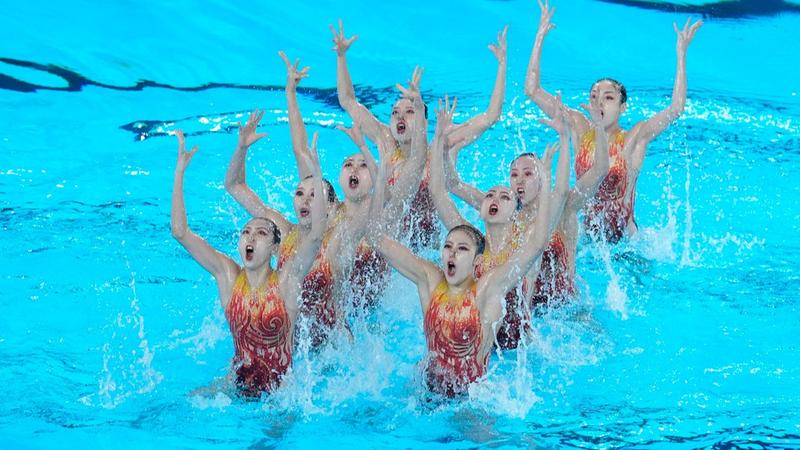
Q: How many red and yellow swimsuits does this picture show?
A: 8